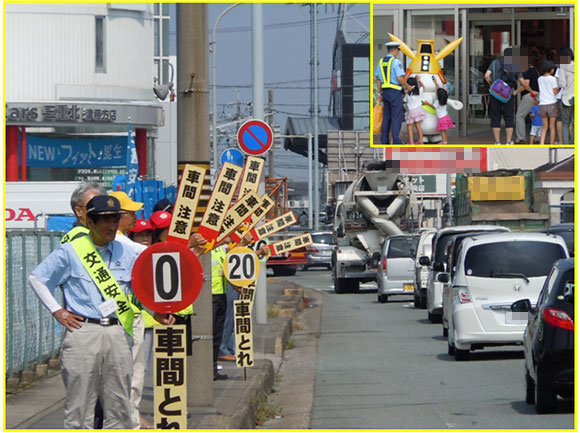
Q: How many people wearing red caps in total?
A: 2